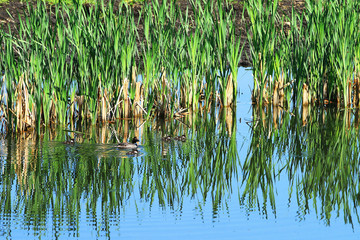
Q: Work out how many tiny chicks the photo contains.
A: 4